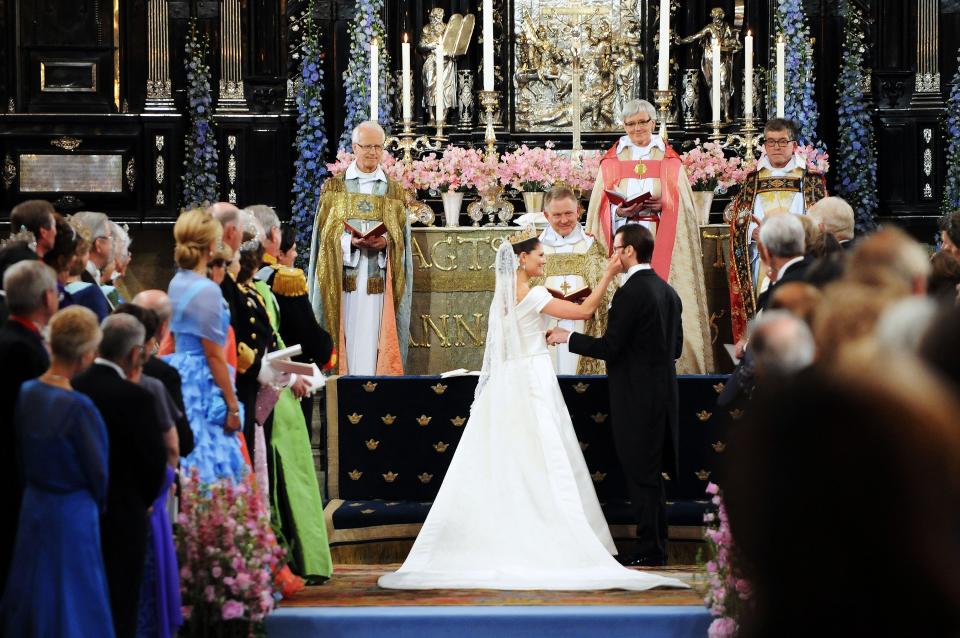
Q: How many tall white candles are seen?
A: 8